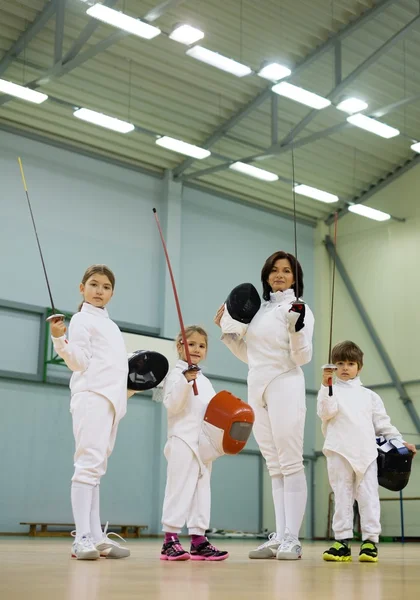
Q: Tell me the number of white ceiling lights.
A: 14